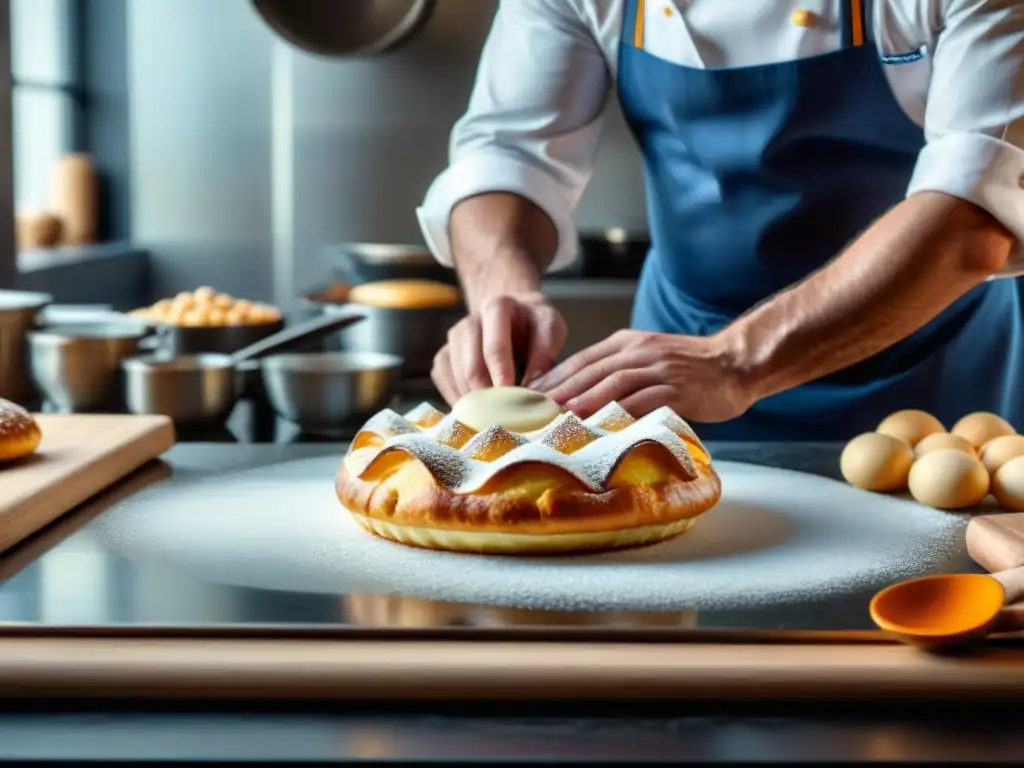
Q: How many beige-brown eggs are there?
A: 7